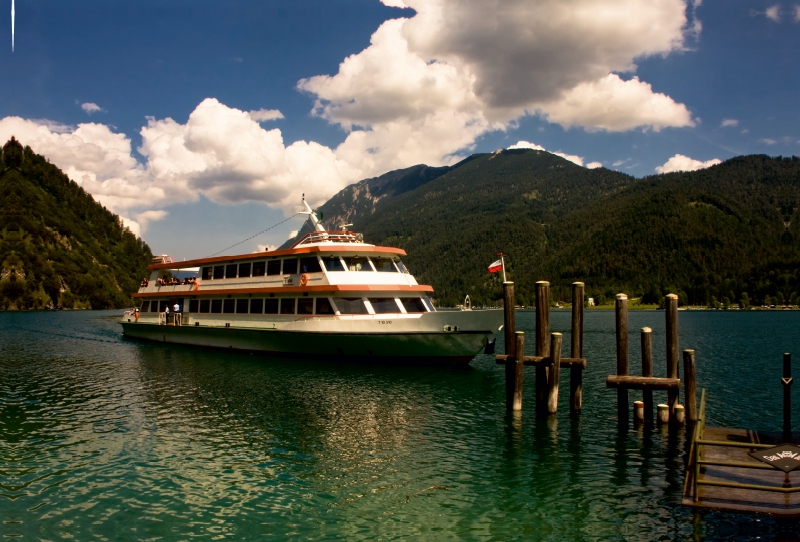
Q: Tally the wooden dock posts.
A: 12